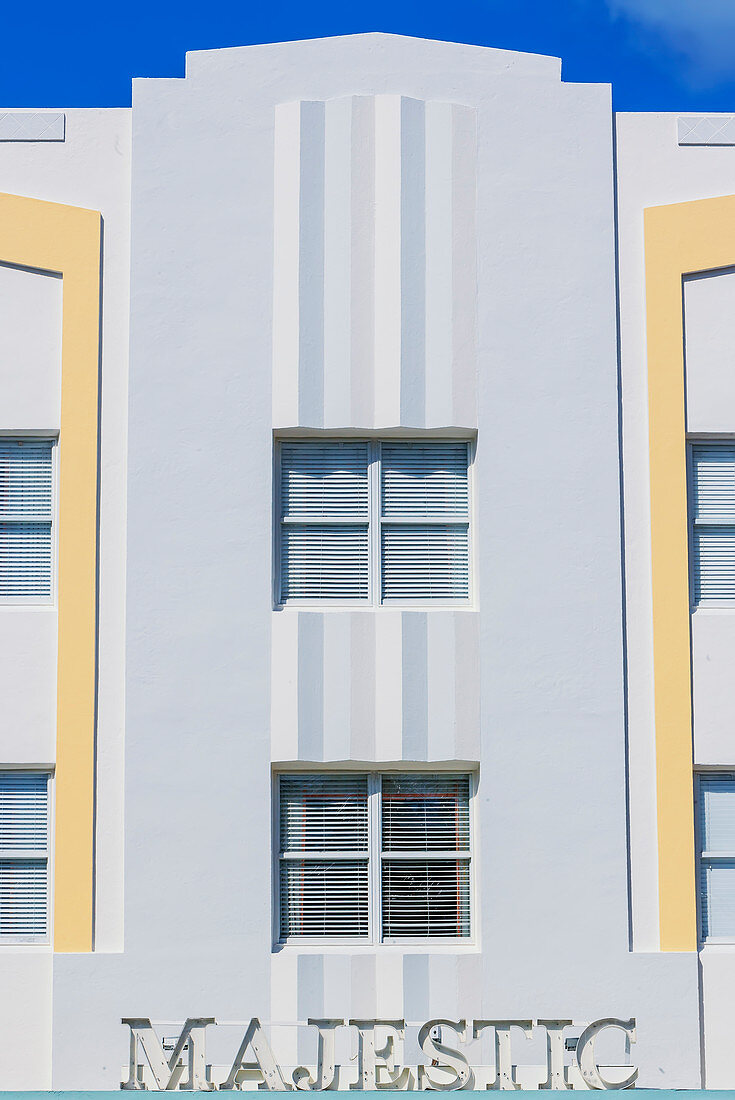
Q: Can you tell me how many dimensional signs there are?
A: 1